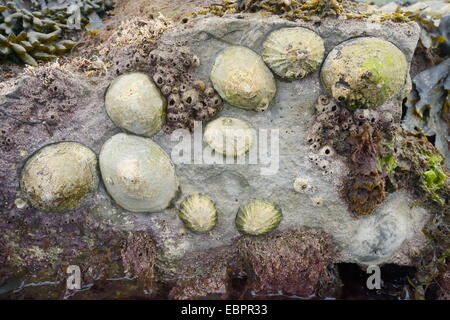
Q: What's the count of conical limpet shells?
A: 9